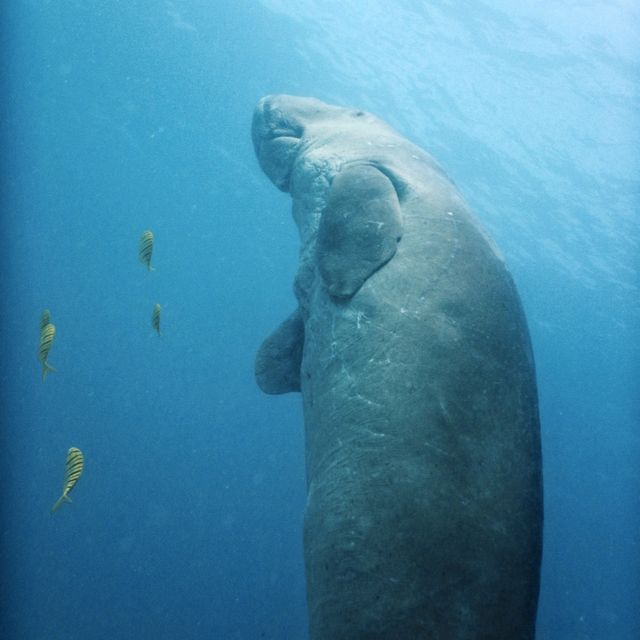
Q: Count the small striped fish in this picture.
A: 5